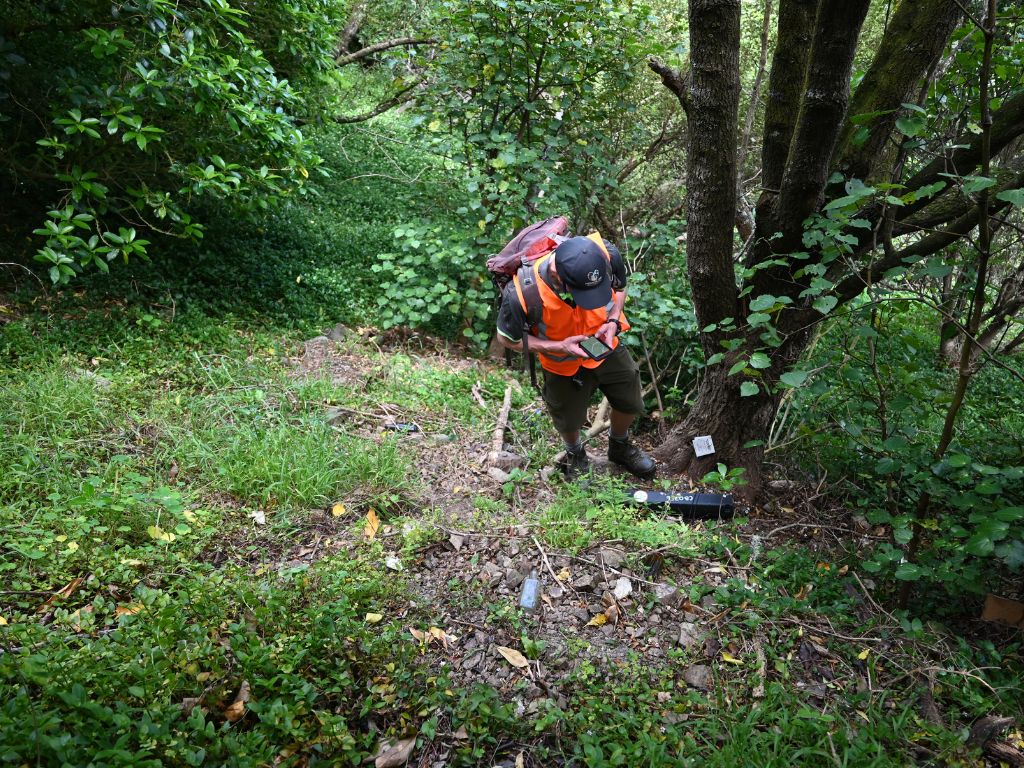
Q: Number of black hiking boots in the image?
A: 2